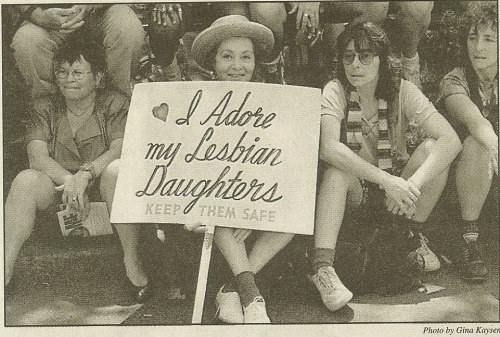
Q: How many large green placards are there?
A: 0